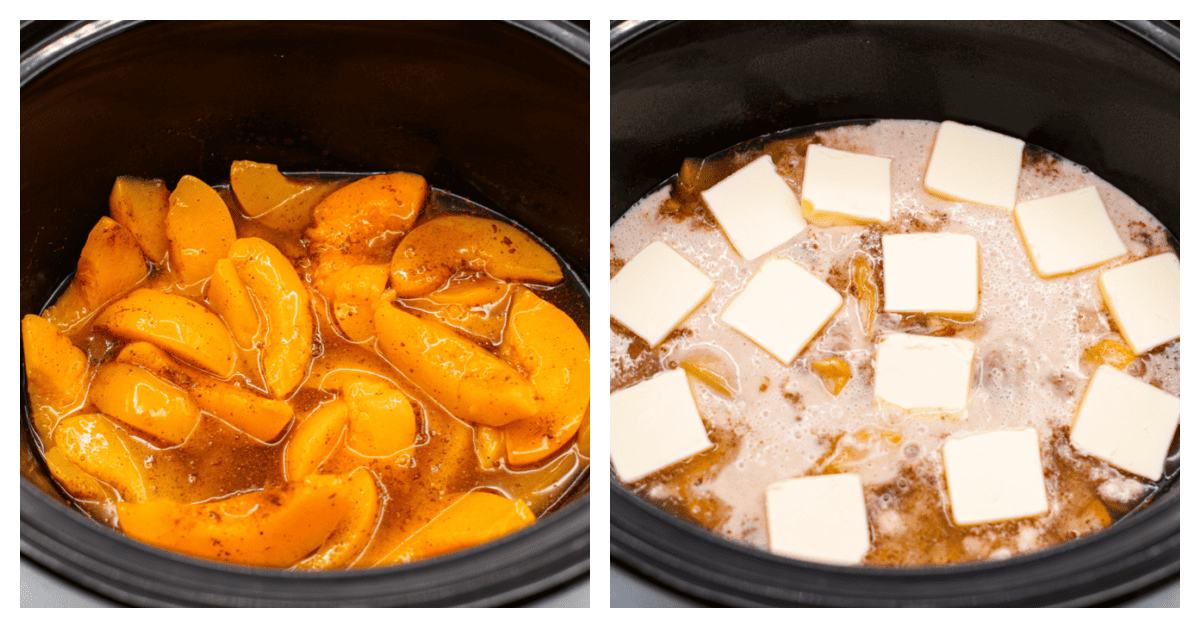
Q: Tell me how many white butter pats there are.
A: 13